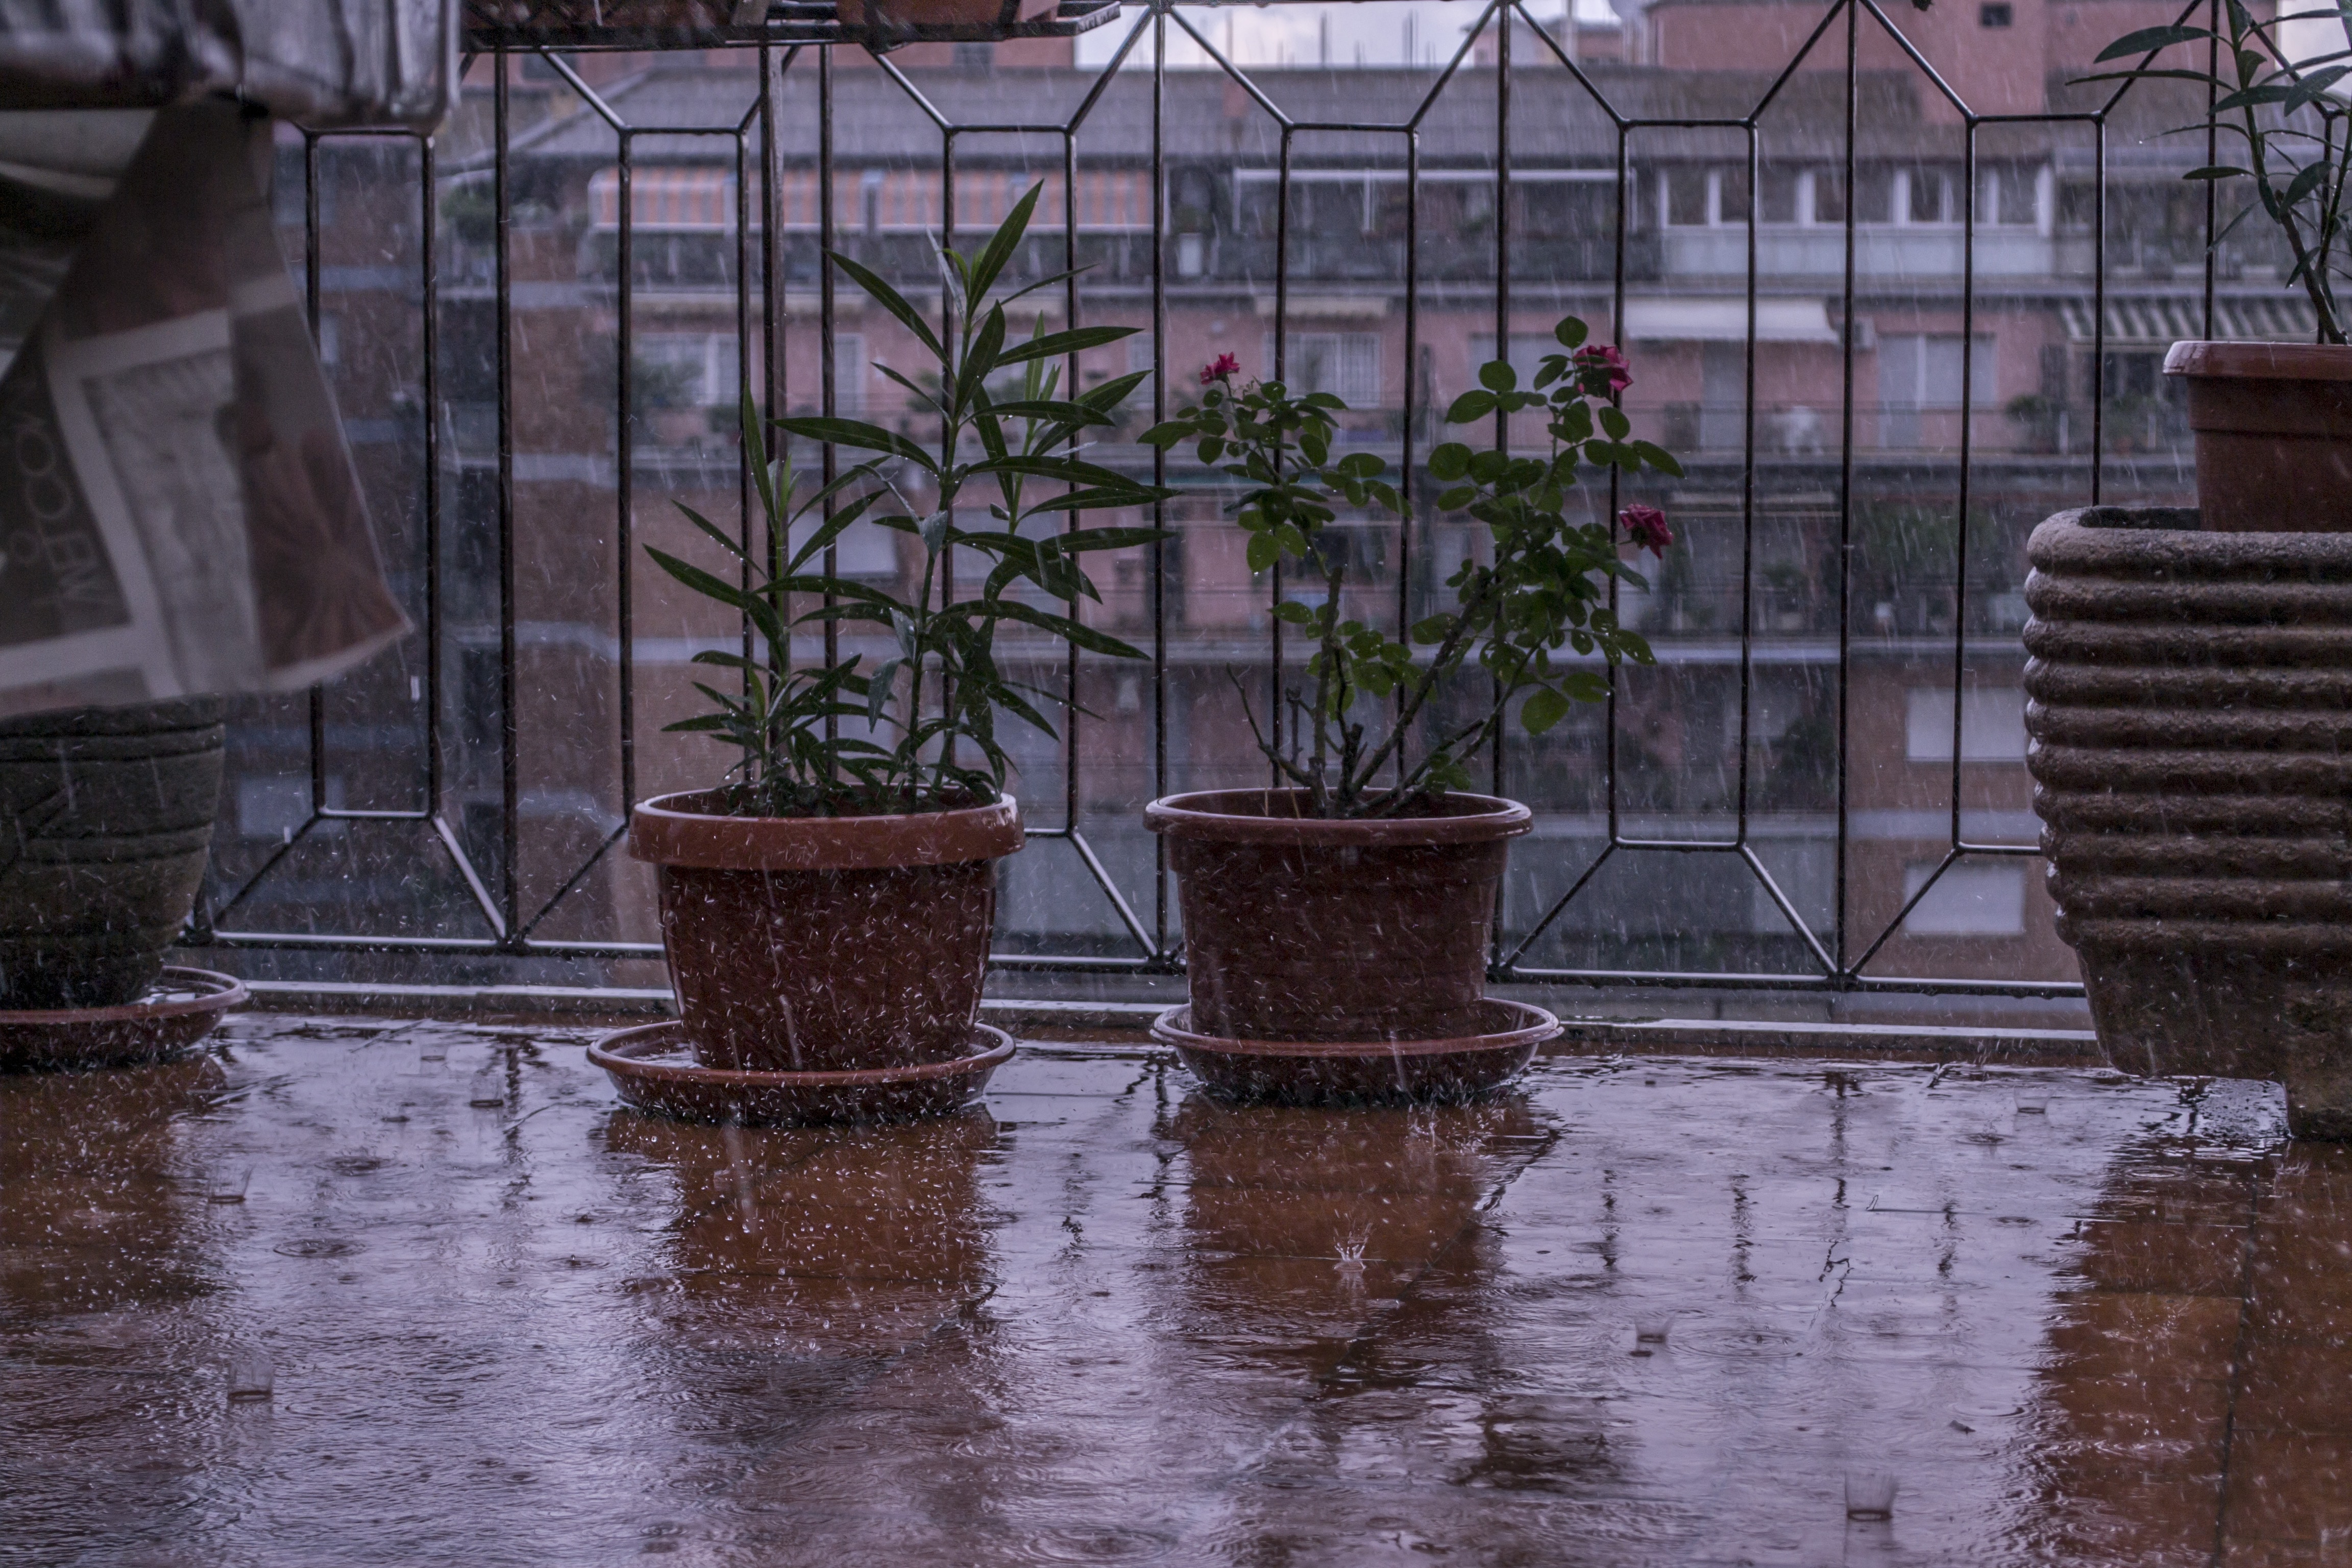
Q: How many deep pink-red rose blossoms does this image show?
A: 3